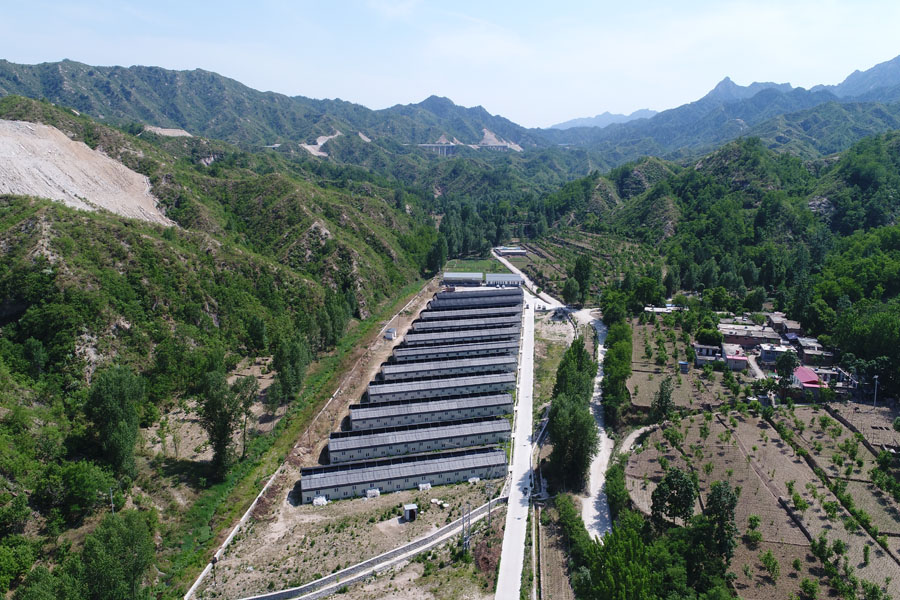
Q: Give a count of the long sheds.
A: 11